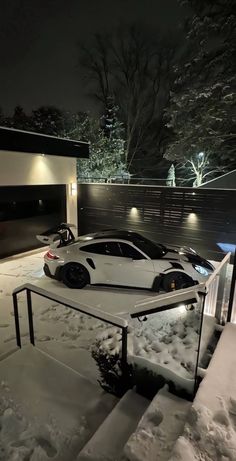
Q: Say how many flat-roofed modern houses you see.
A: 1